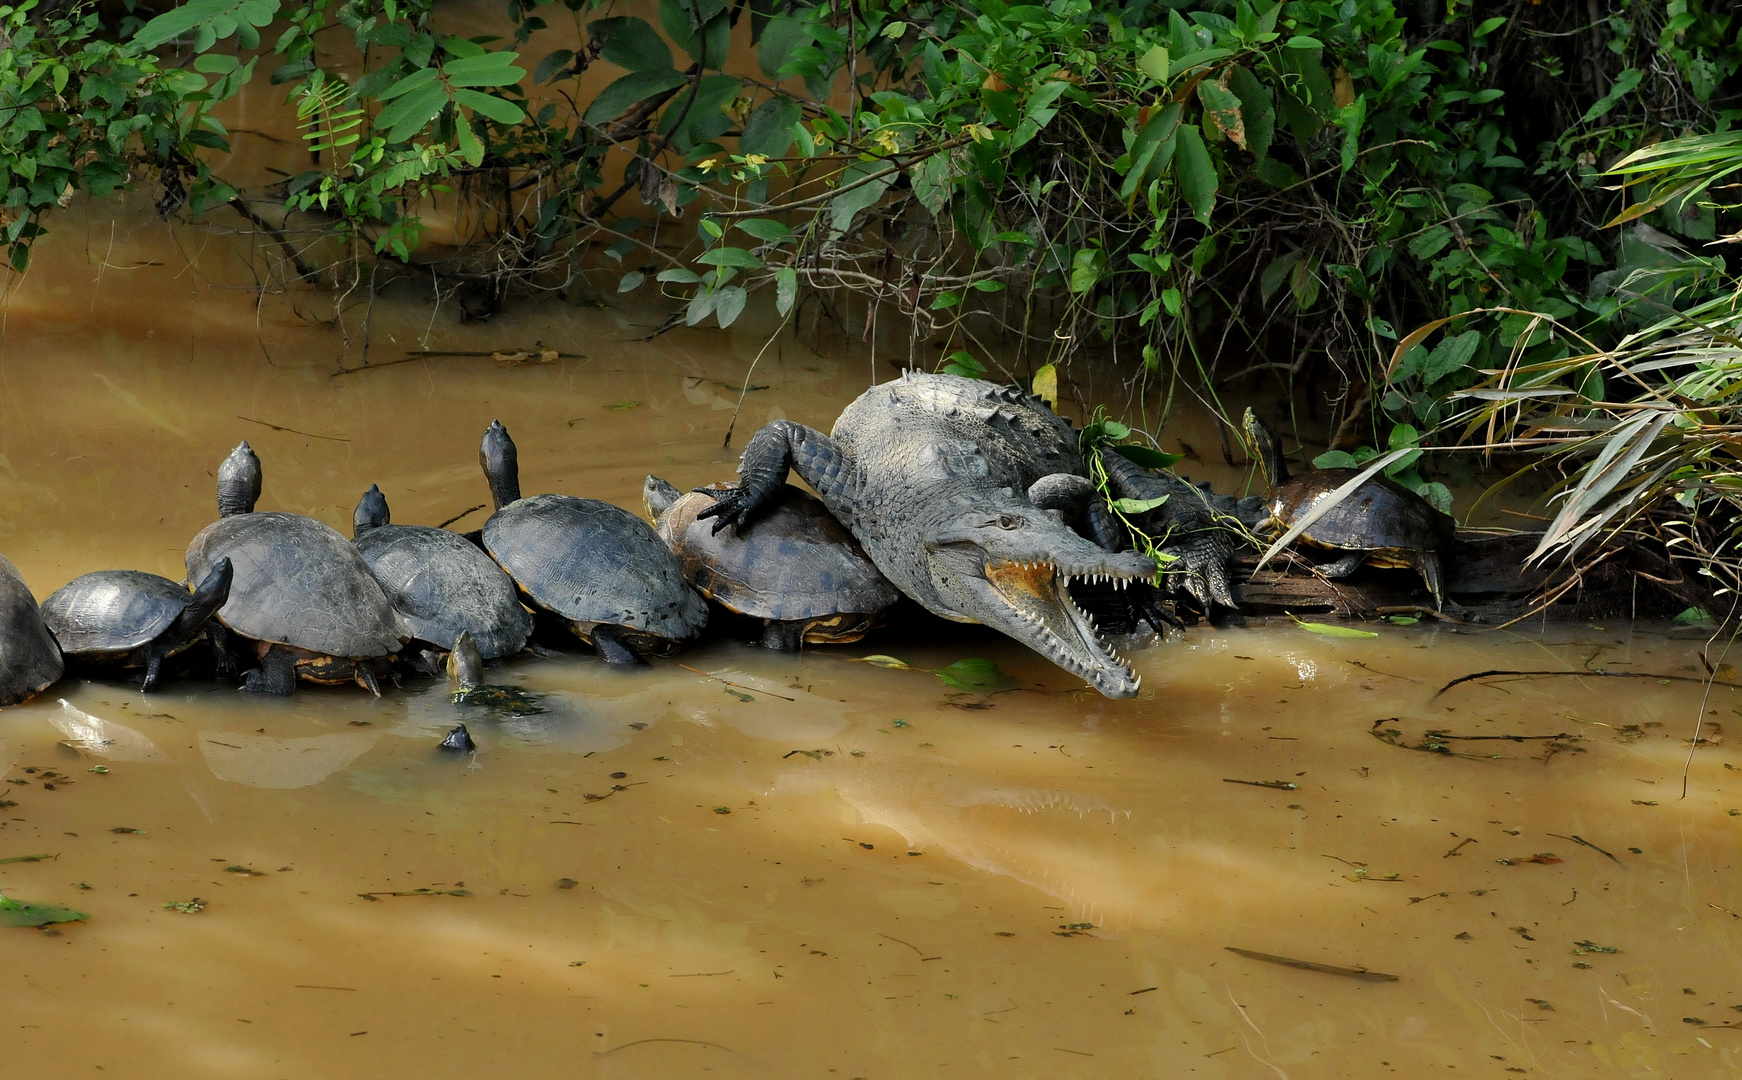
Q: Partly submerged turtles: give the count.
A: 2